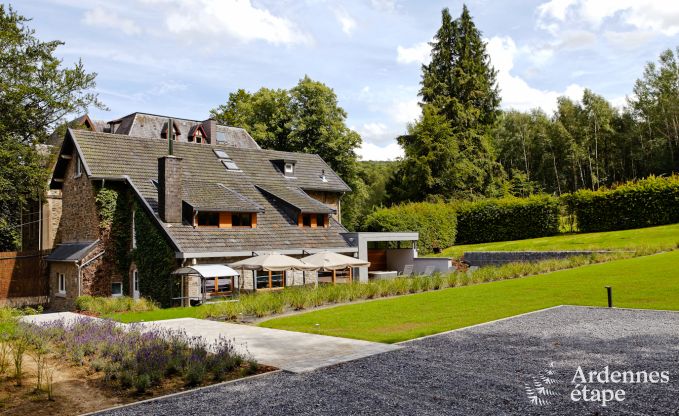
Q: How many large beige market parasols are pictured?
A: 2